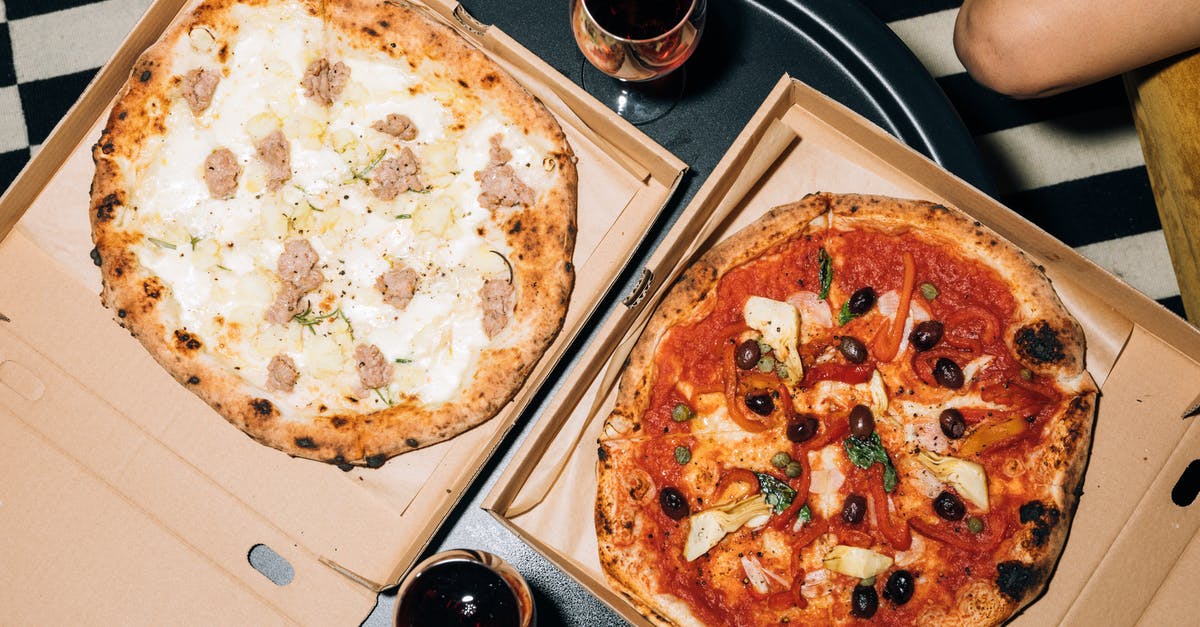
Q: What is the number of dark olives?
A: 14